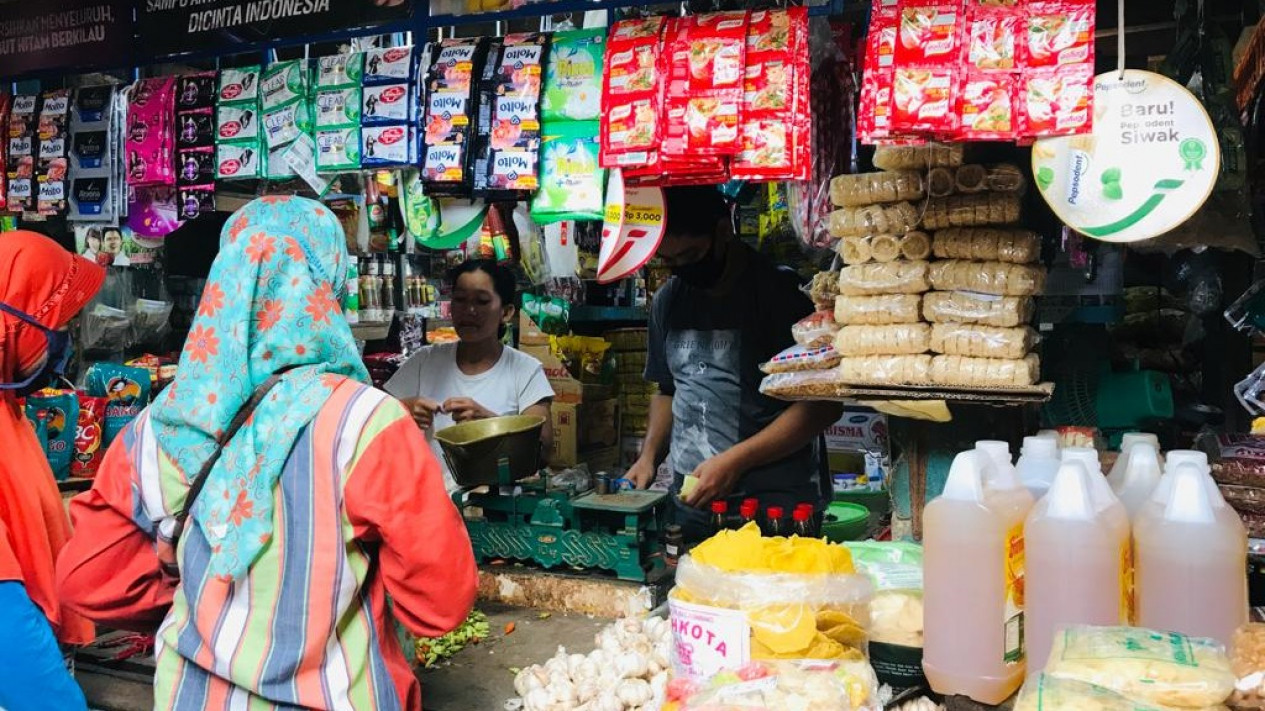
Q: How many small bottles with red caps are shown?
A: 6